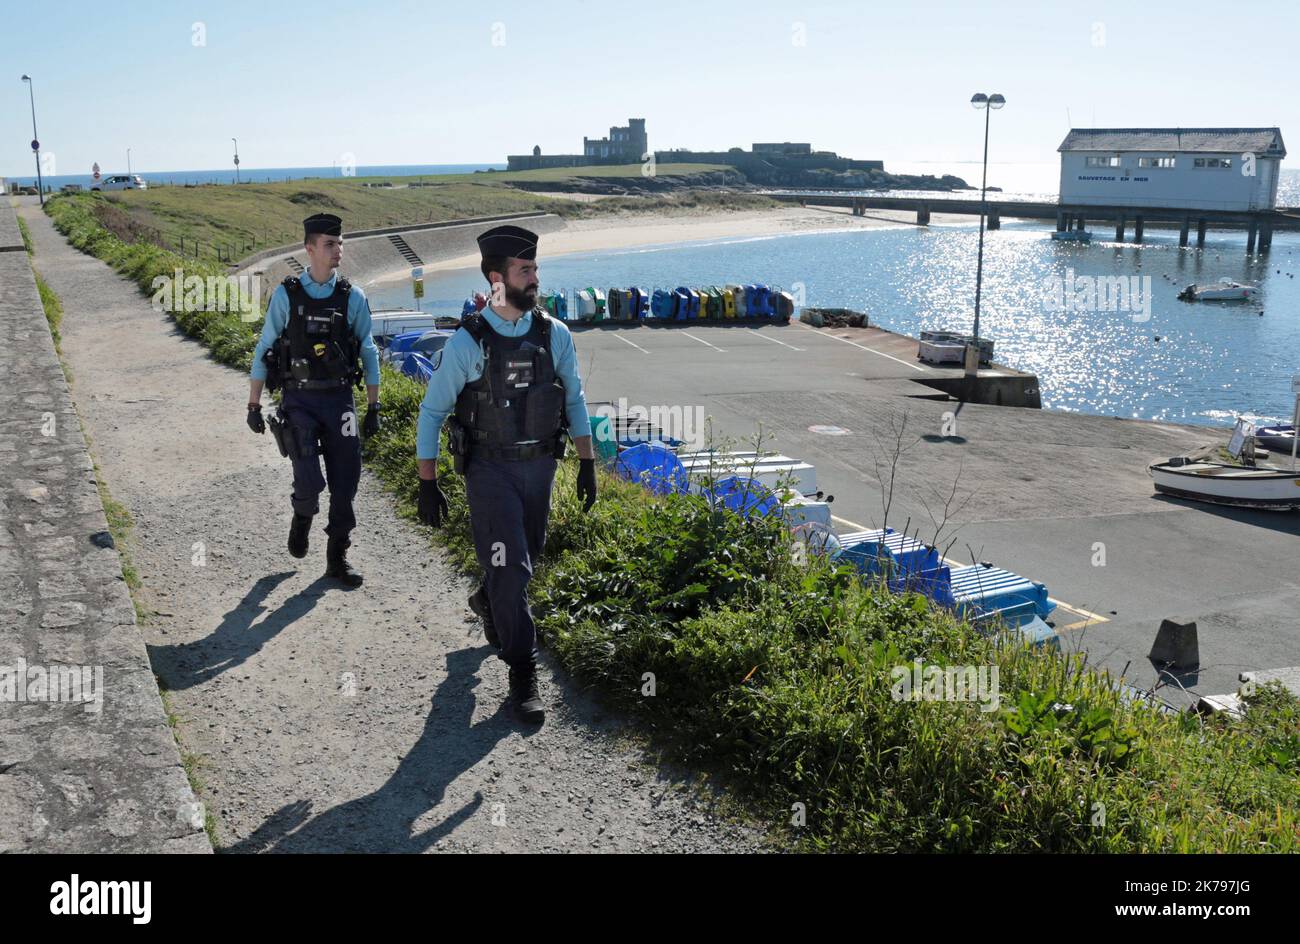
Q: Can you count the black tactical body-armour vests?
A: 2